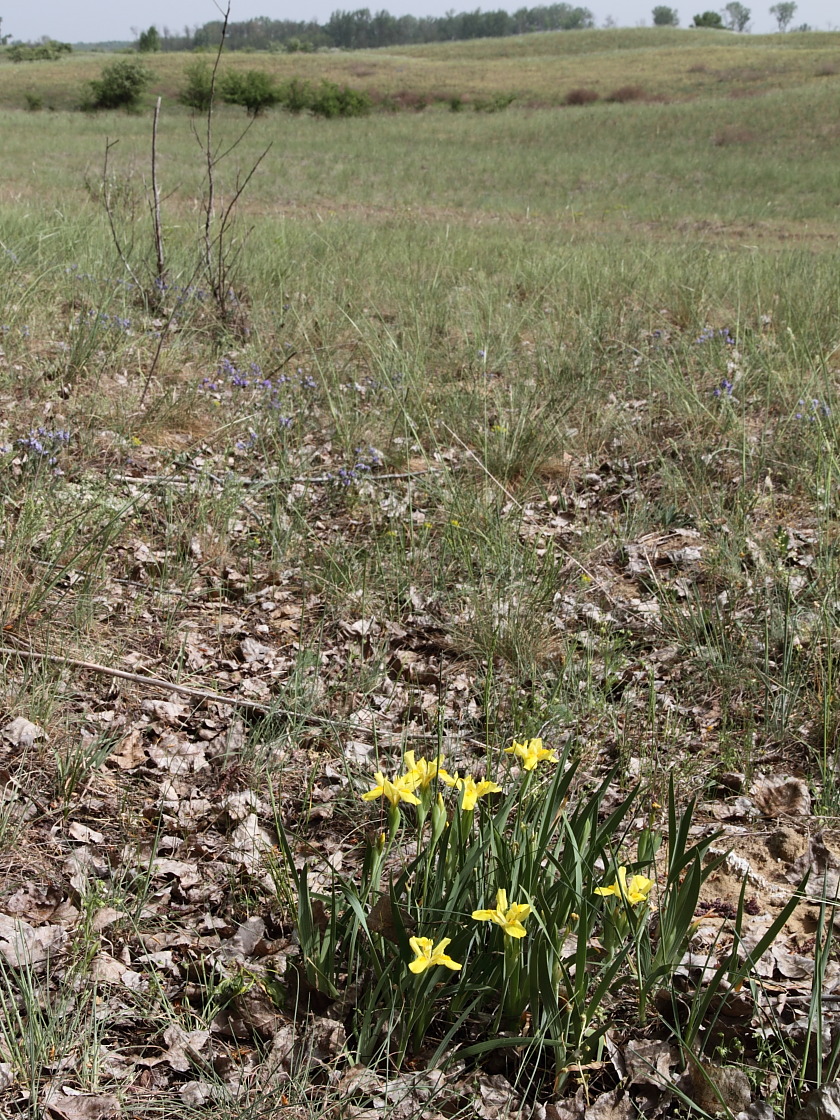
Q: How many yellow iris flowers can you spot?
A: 7